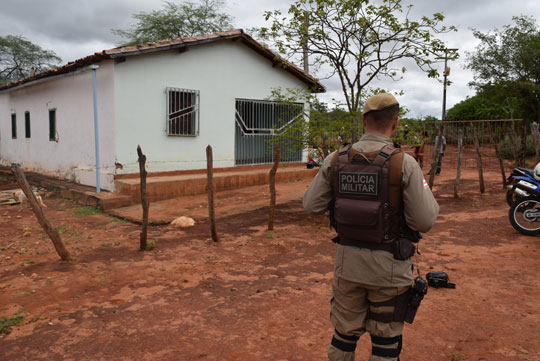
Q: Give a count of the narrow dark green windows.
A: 3